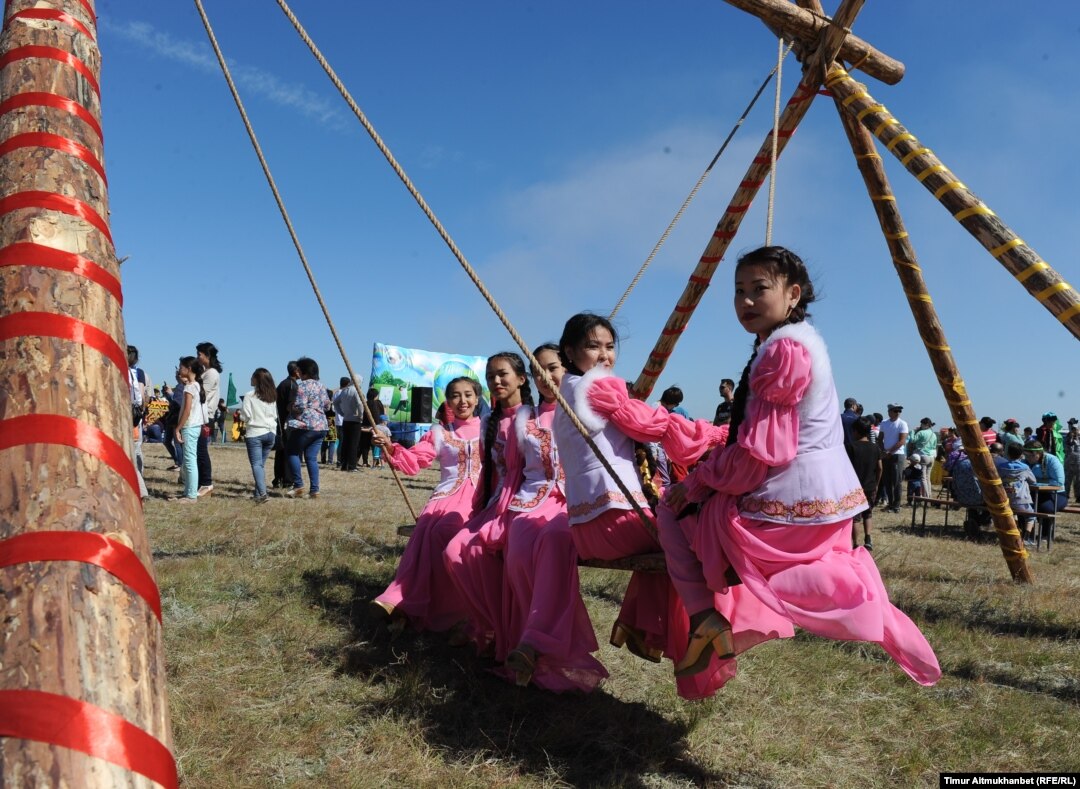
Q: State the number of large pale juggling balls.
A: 0